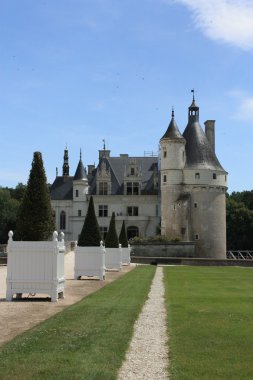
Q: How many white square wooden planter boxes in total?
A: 4